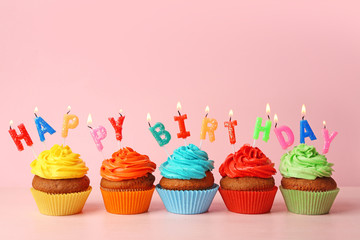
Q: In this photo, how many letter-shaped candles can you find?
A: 13